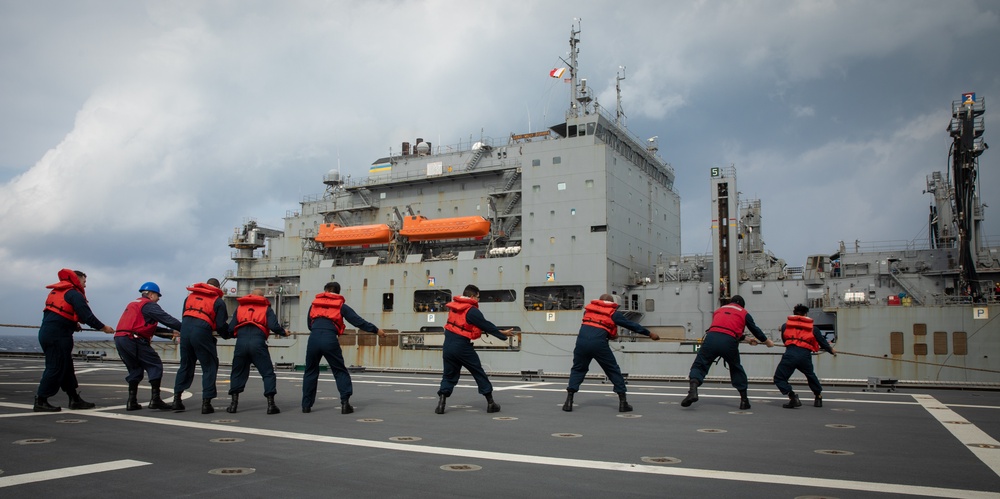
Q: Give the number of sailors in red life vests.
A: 9